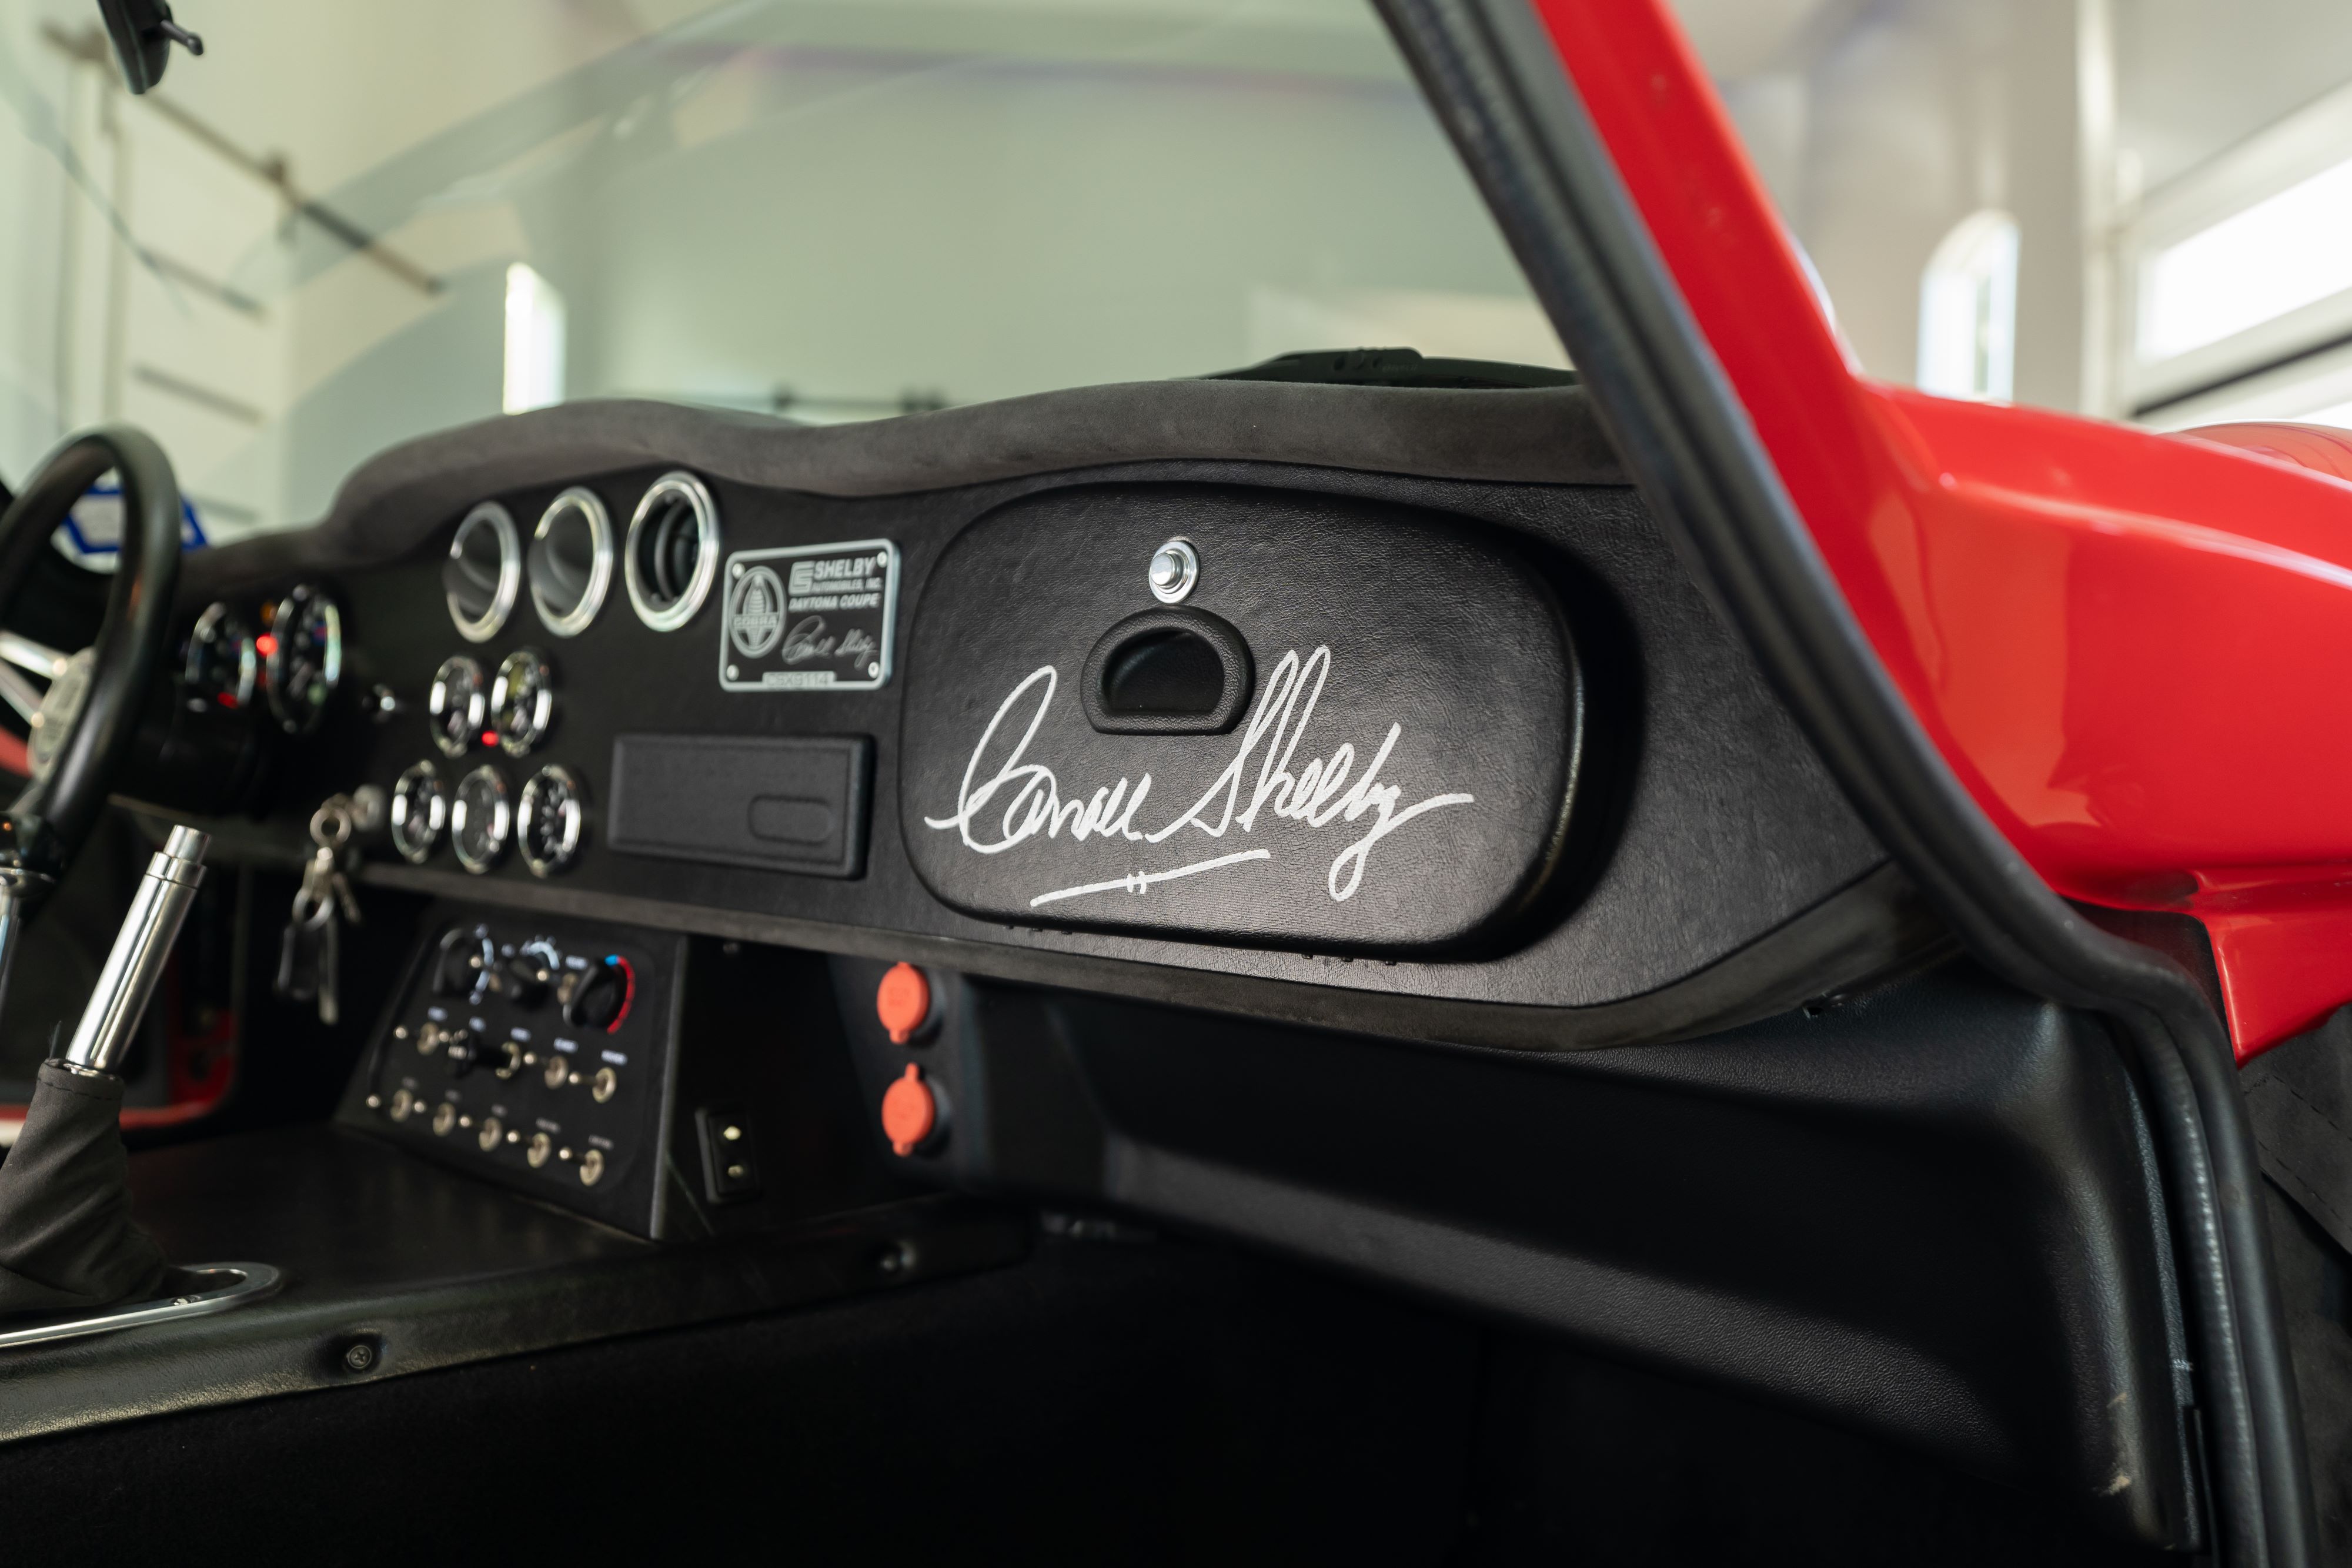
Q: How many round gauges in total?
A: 7